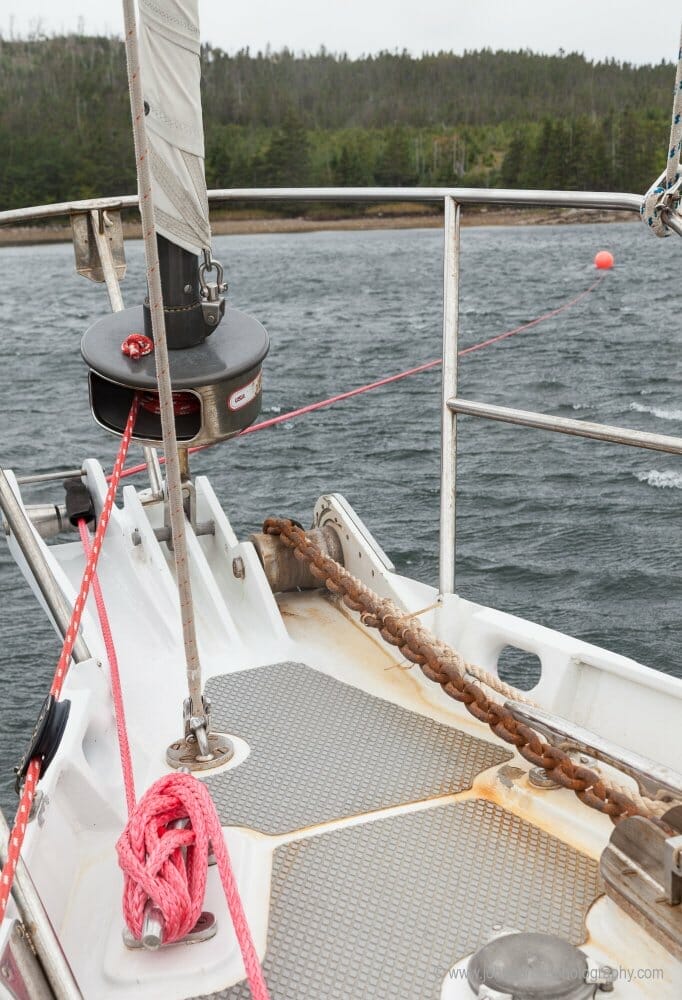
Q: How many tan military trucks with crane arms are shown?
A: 0